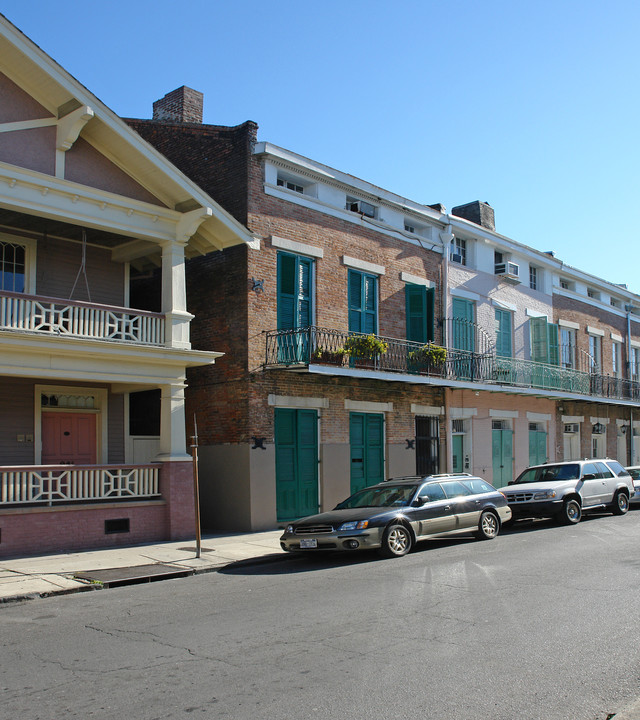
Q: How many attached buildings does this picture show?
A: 3